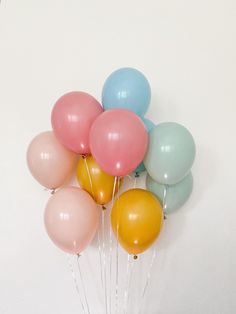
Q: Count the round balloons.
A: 10